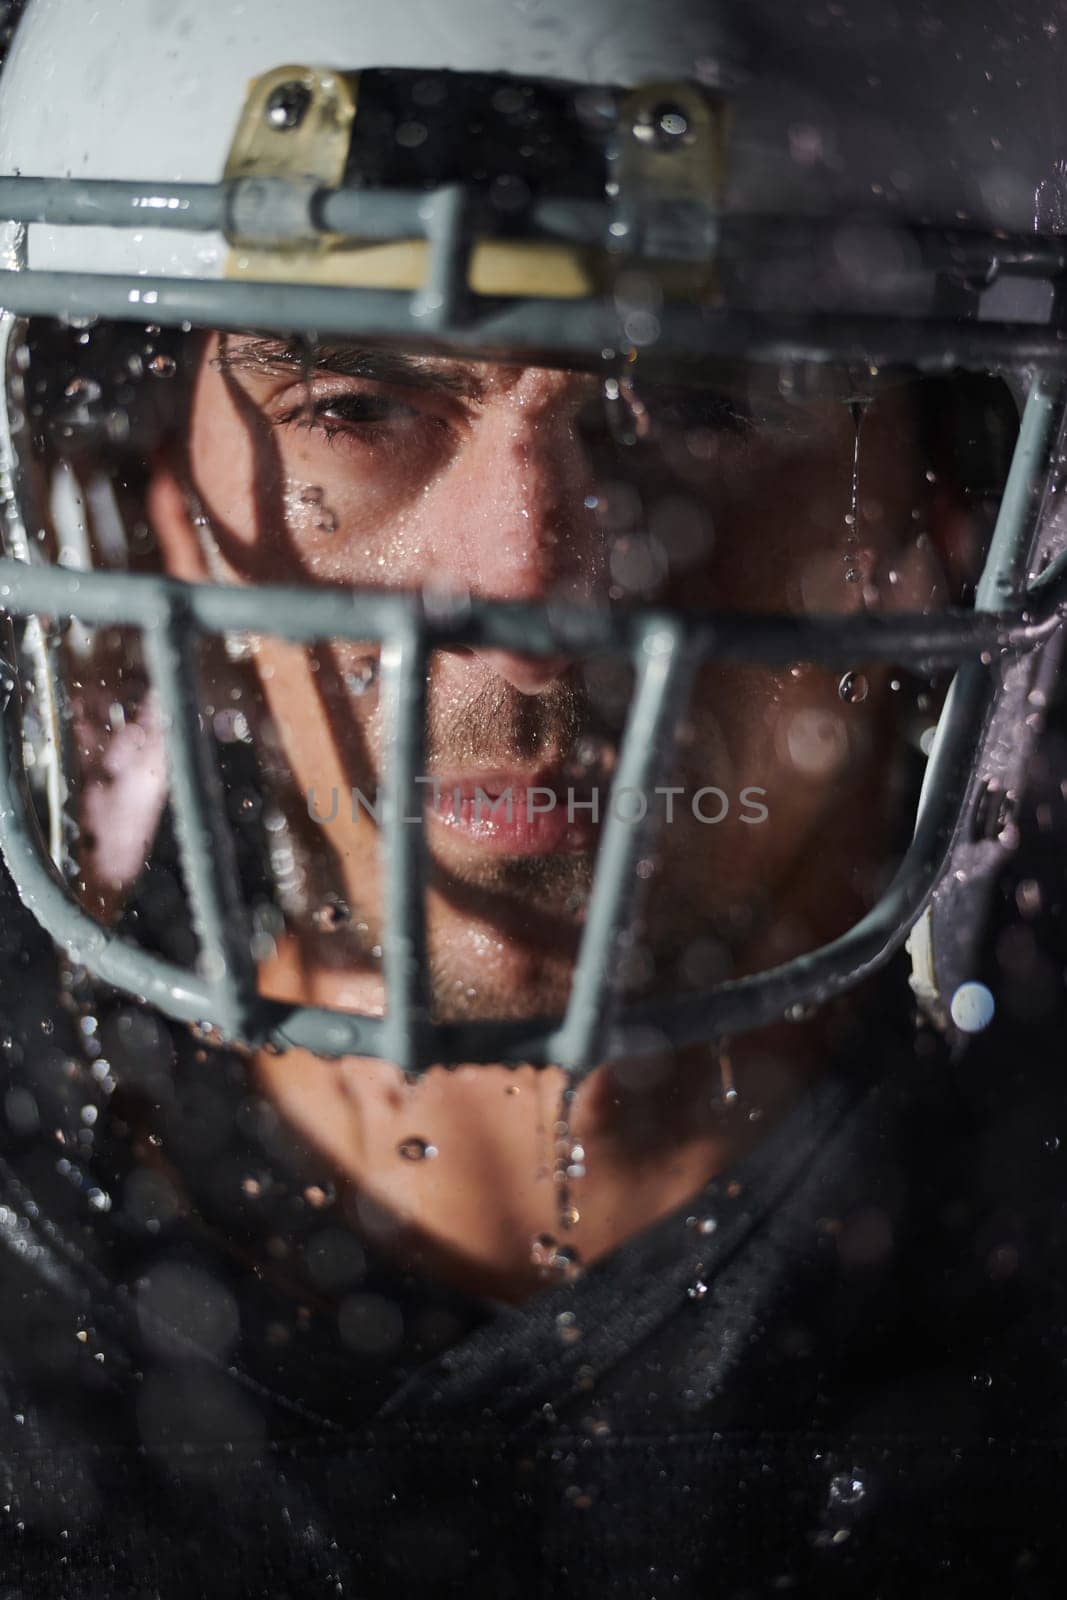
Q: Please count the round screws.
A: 2